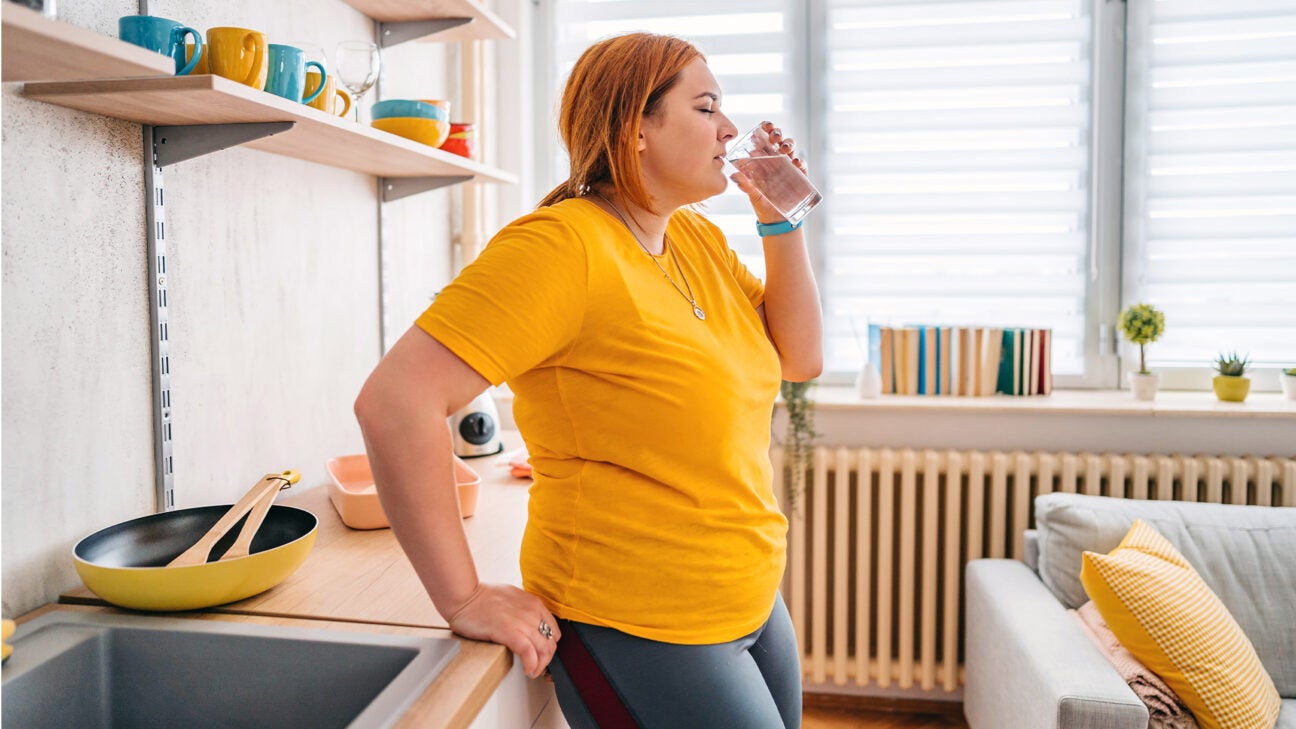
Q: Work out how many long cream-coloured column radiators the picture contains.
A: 1